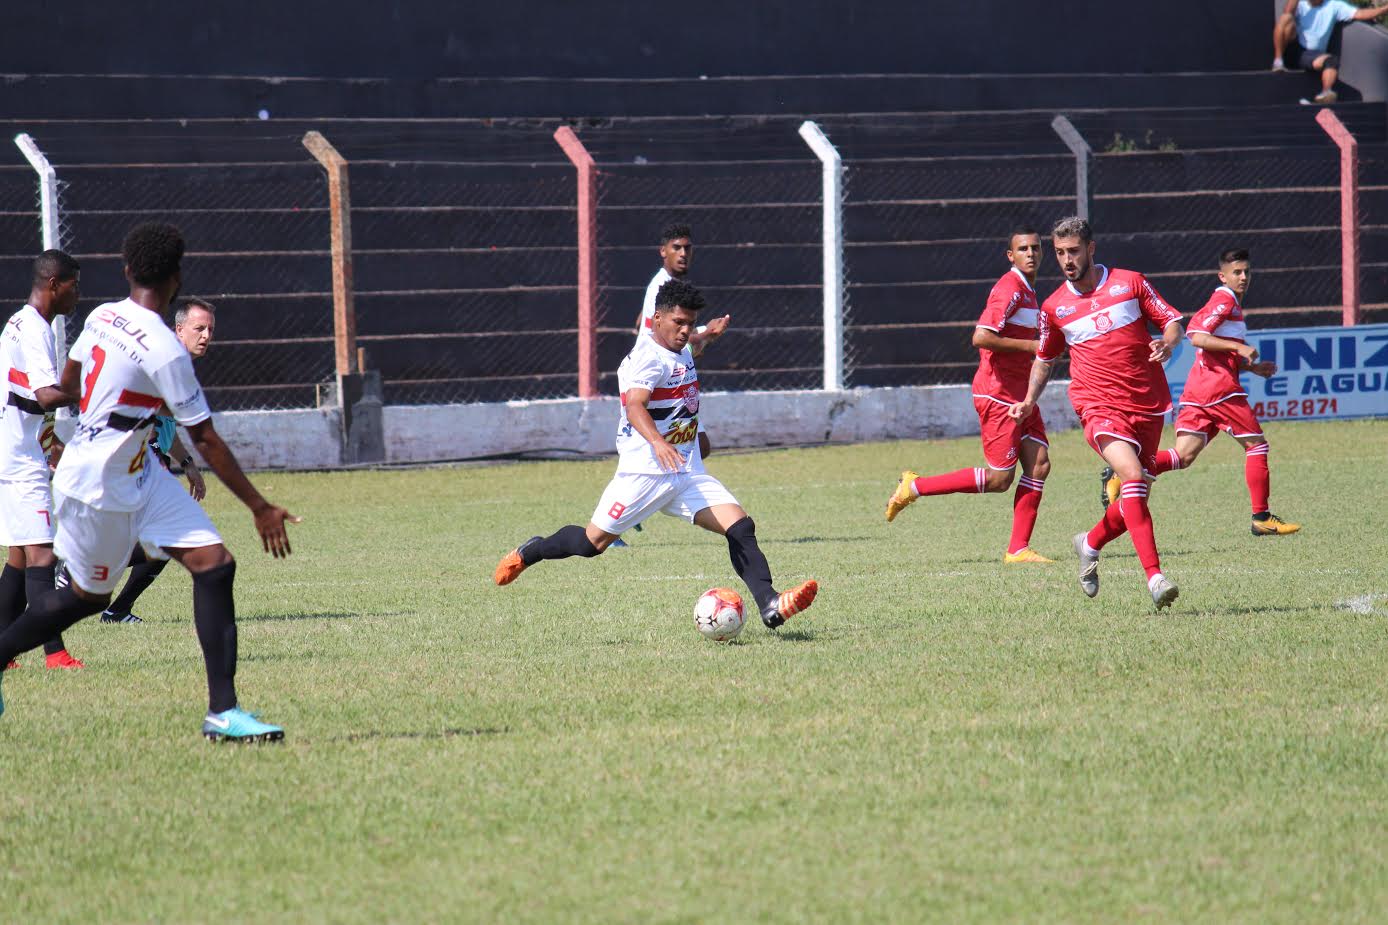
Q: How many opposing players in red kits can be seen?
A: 3